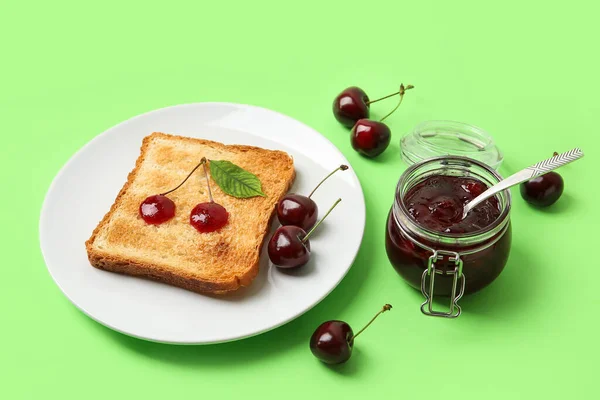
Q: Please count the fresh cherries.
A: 6